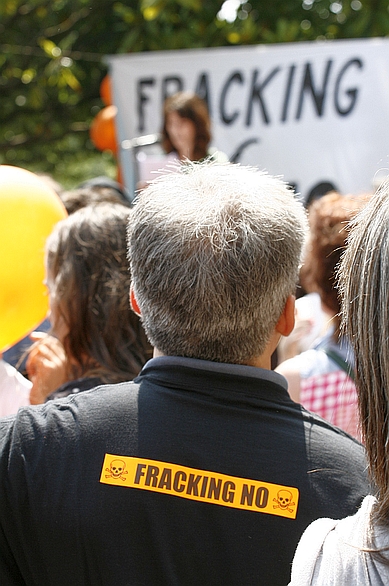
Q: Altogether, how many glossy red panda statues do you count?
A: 0